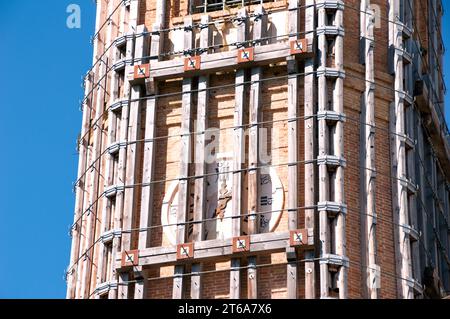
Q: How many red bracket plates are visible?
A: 8